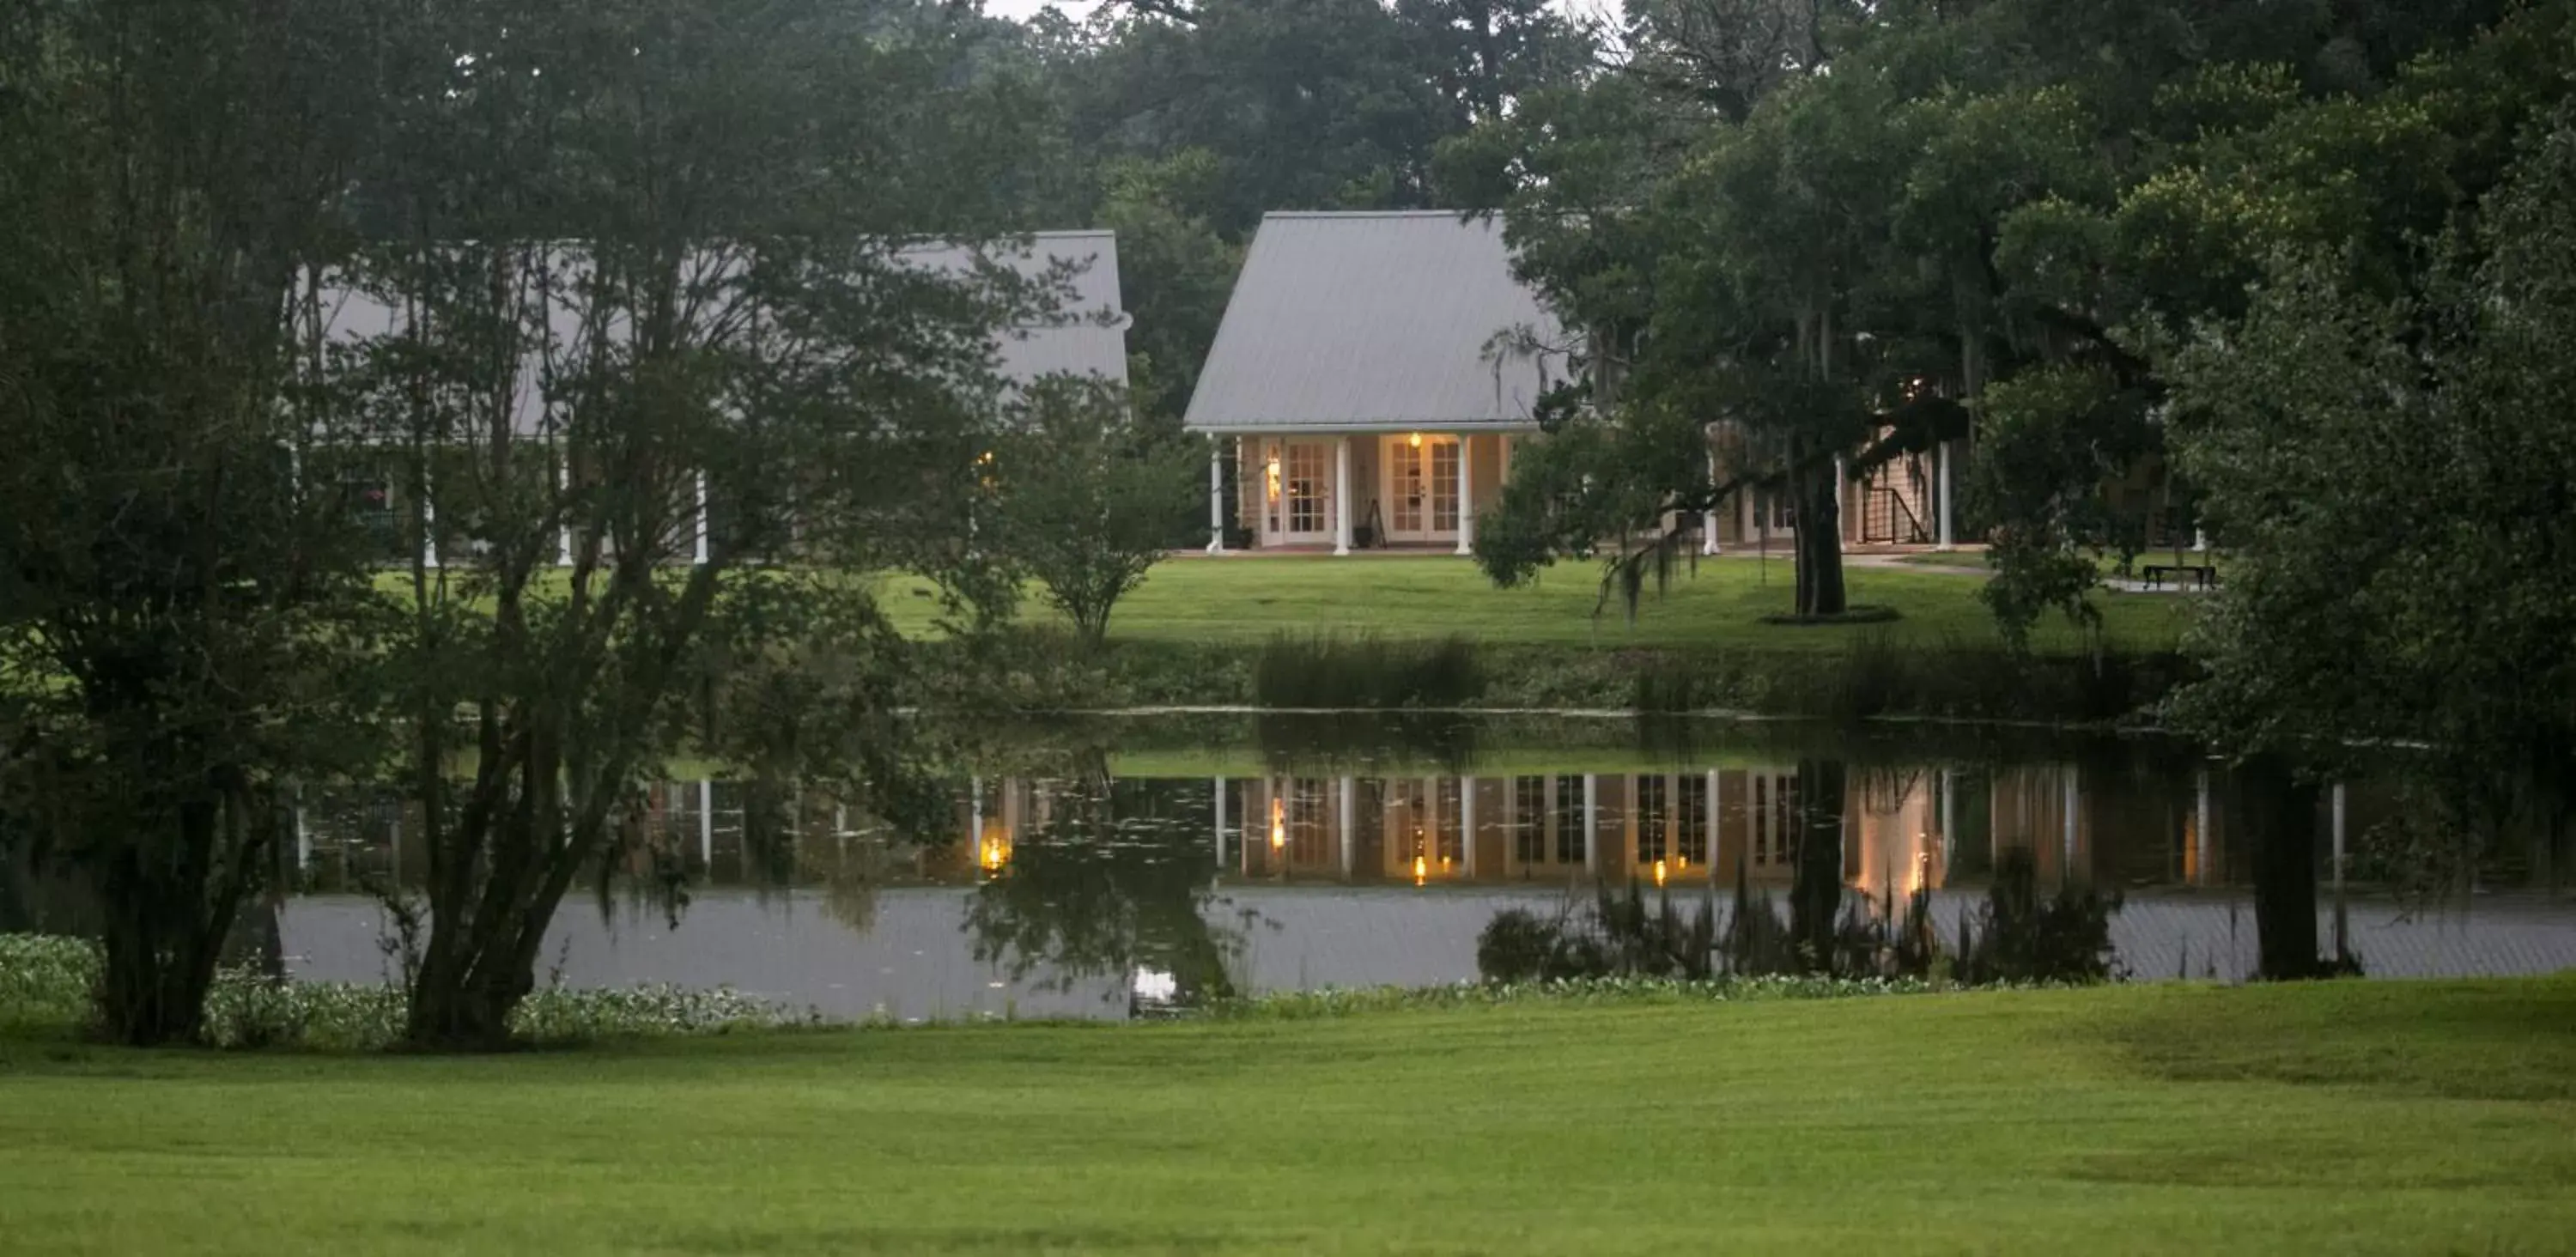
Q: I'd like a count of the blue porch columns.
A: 0